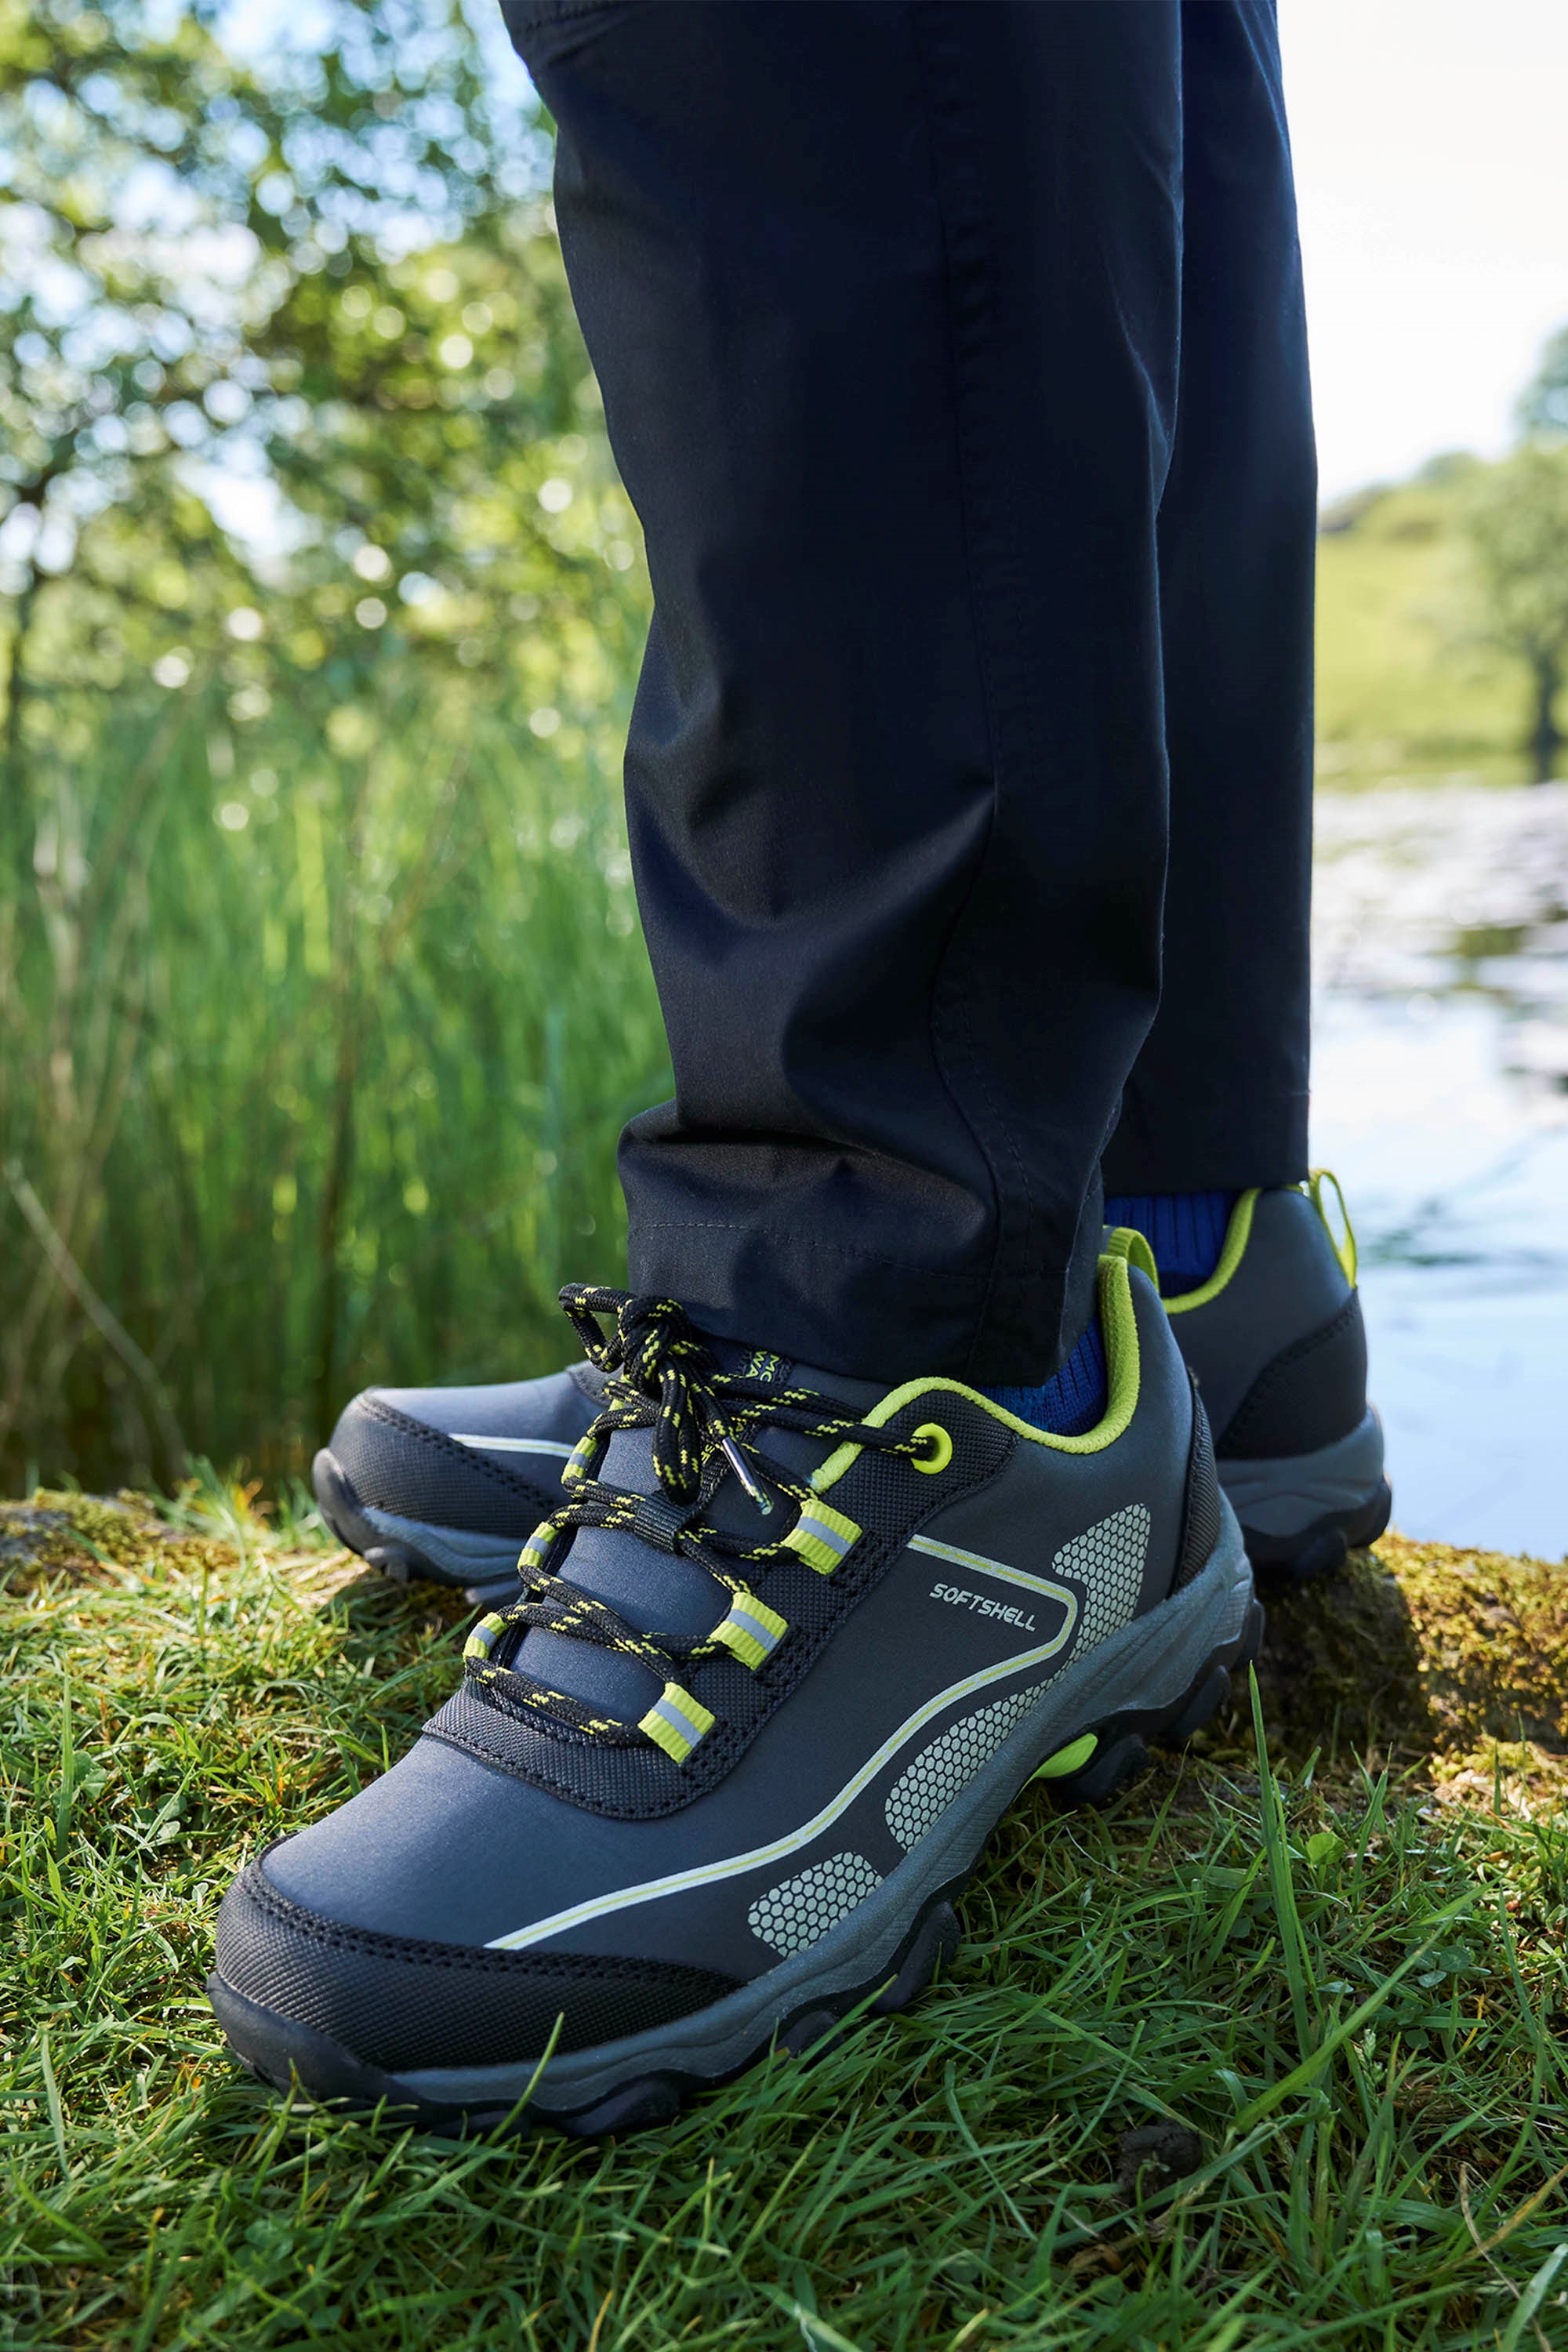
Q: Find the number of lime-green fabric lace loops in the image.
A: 6